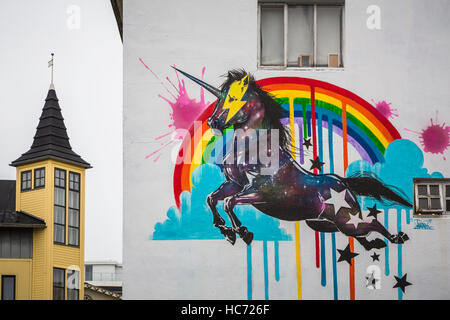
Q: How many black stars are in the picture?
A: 7